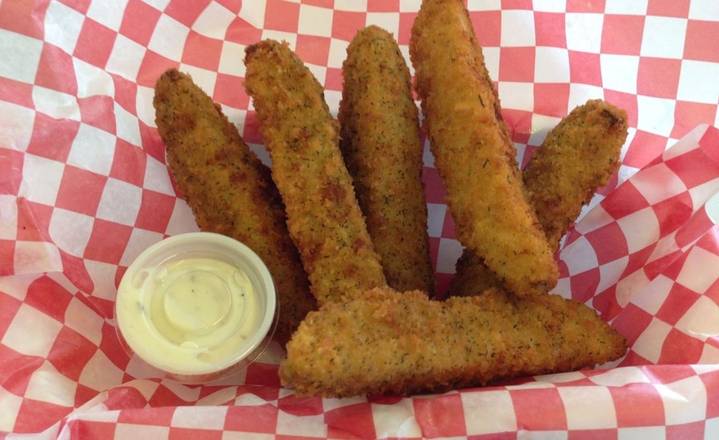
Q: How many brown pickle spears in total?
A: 6